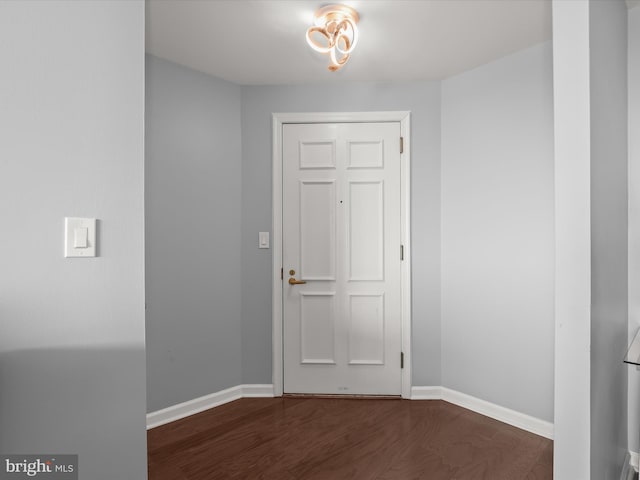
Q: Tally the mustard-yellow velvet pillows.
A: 0